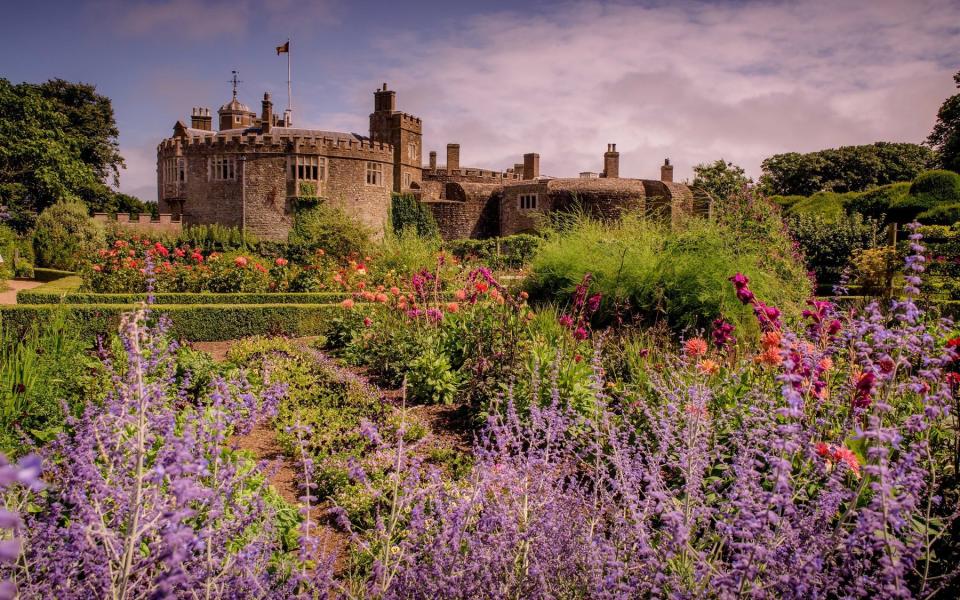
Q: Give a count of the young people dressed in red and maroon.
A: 0